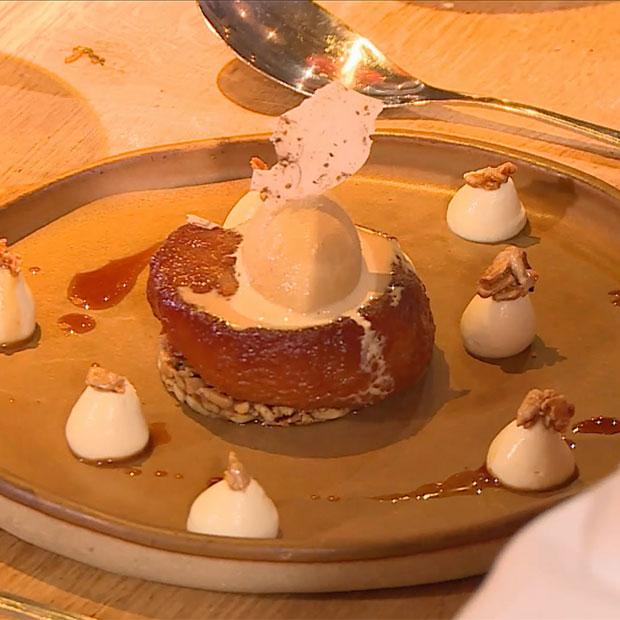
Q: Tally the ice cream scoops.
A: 1